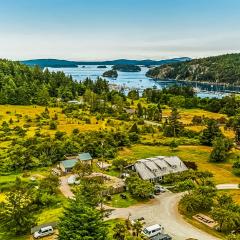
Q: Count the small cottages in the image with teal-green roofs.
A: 2